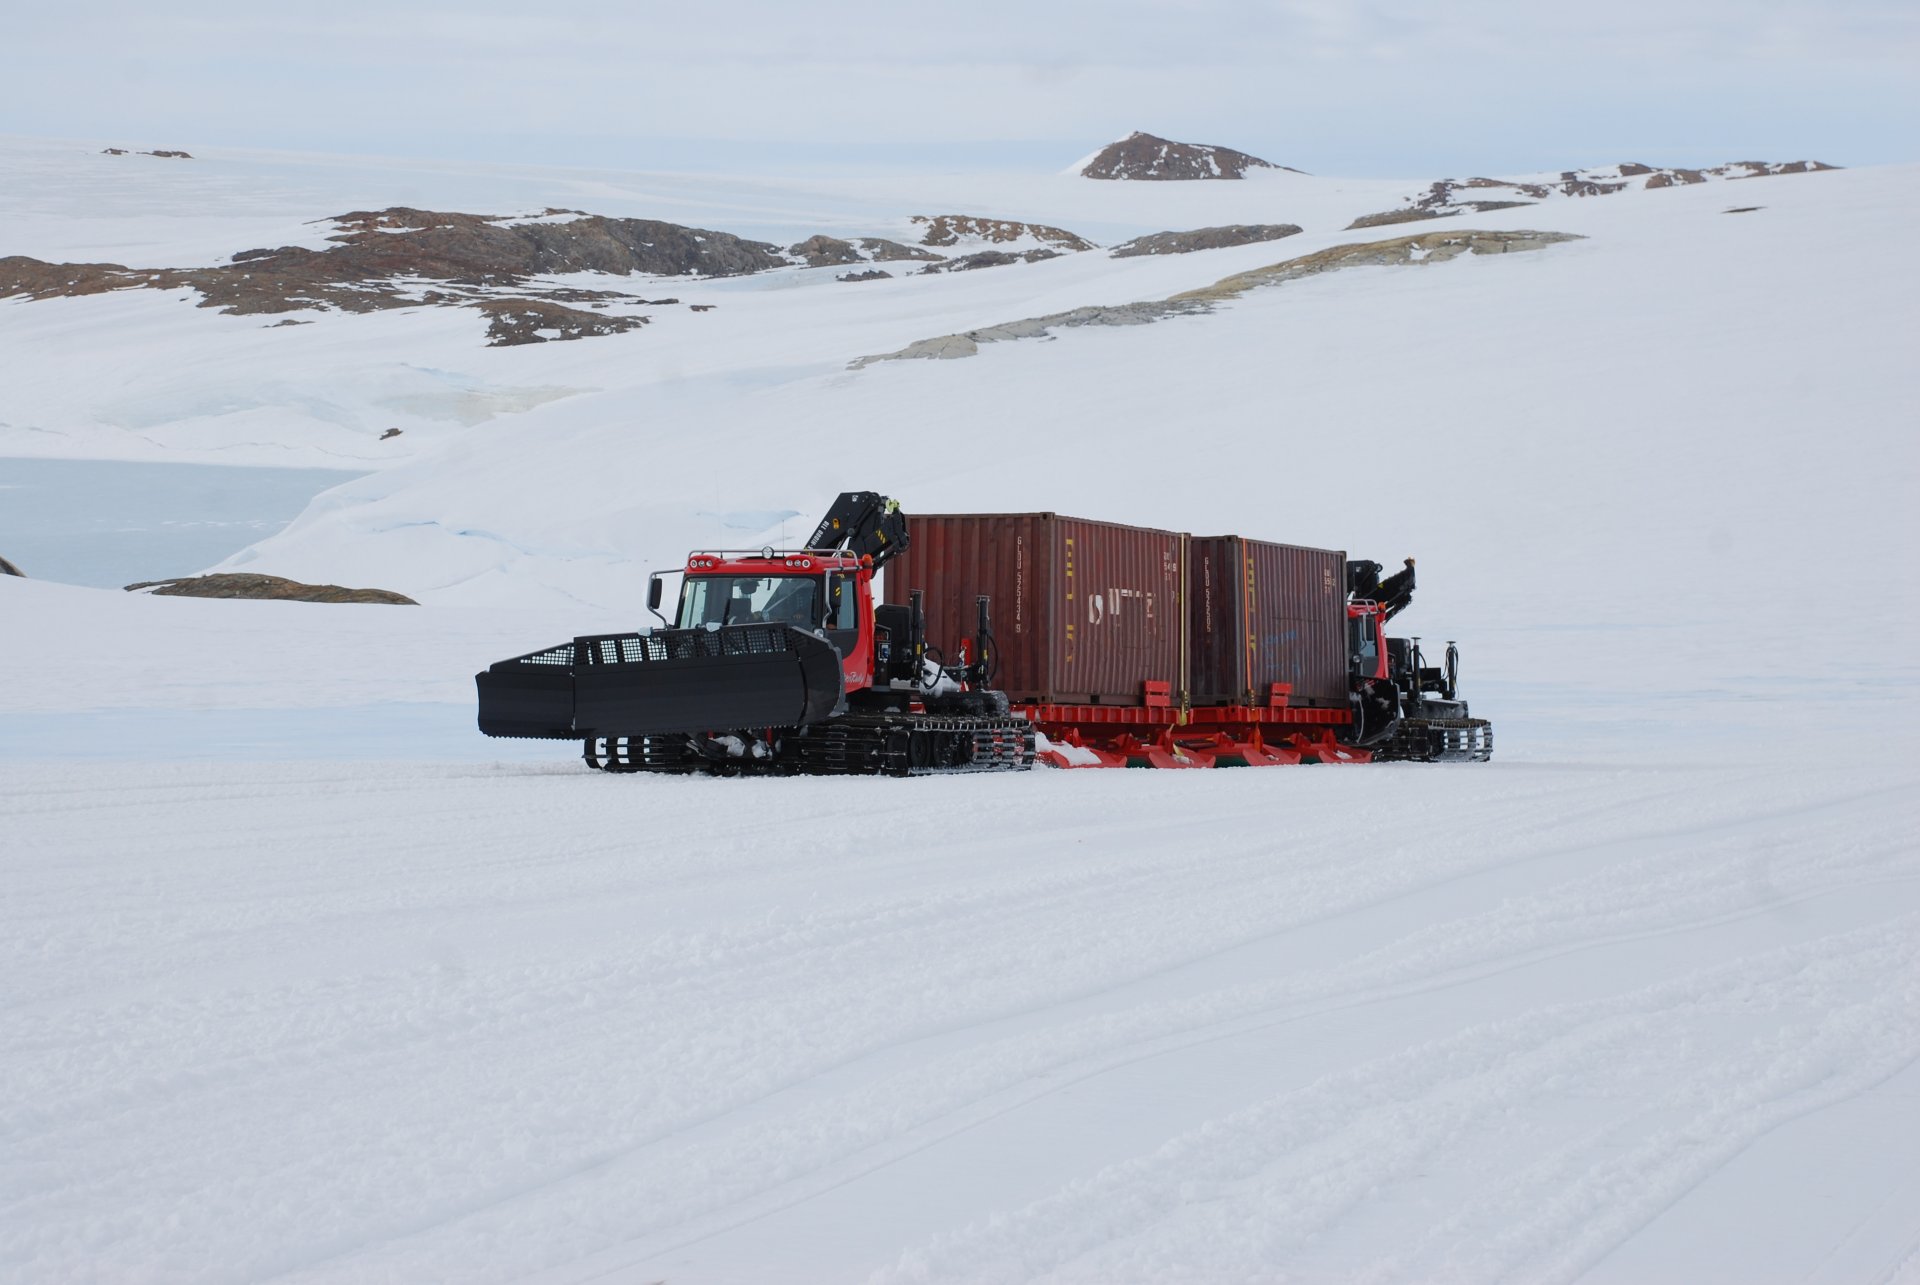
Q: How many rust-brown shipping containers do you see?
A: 2